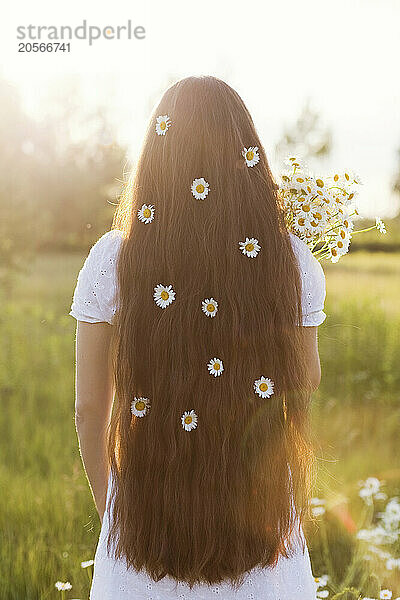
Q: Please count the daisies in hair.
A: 11